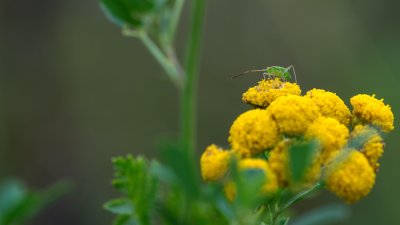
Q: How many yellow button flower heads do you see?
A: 11